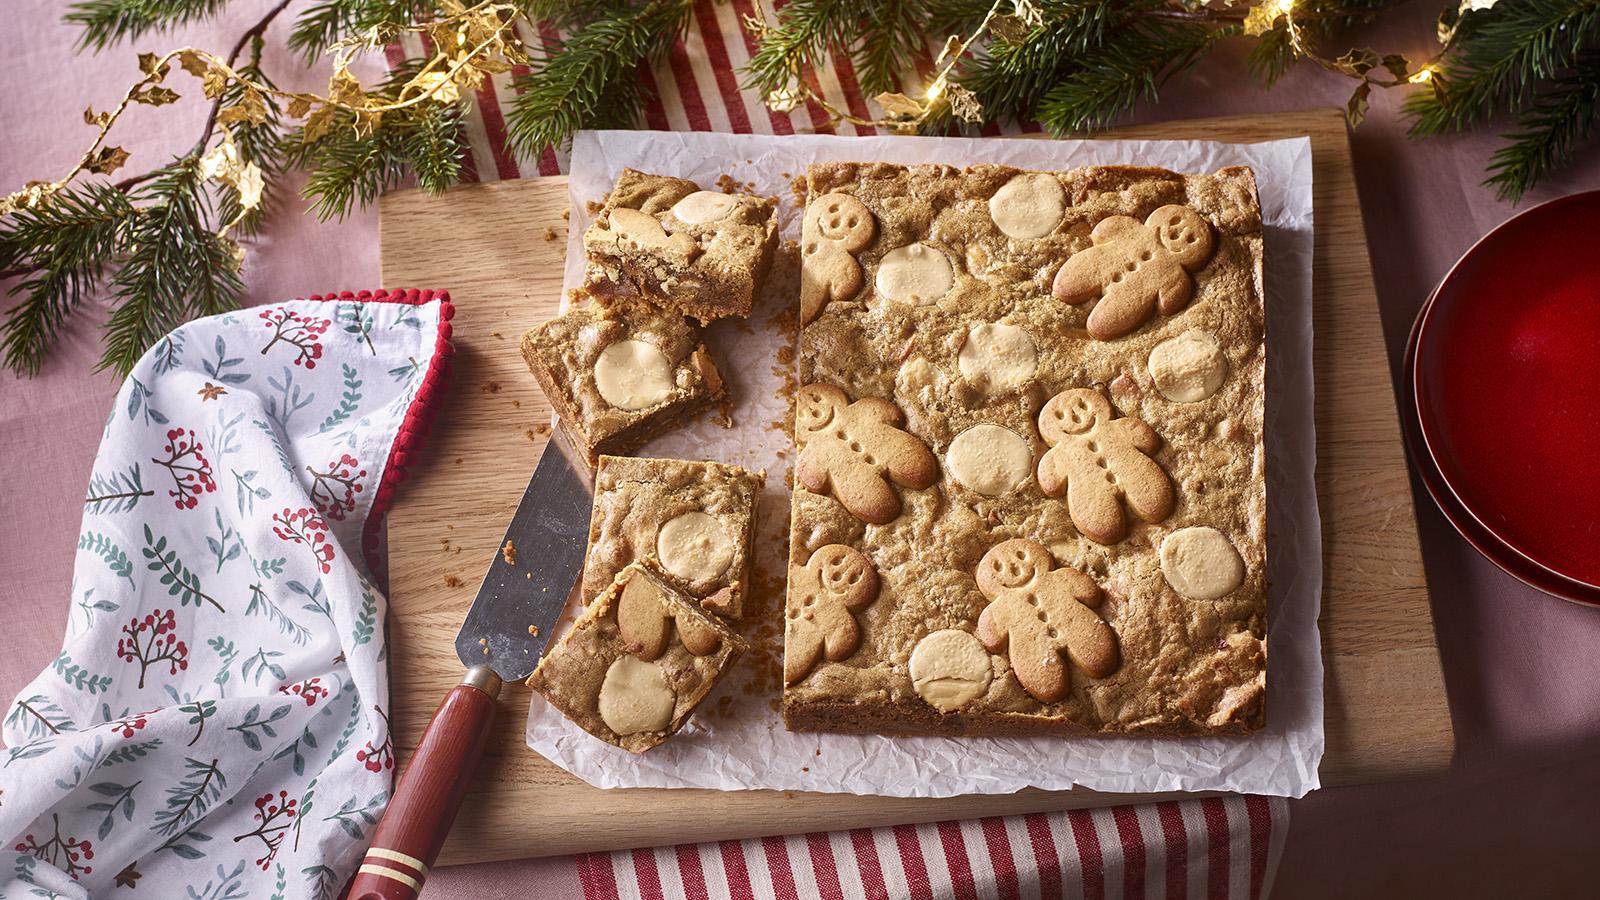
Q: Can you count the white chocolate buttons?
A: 11